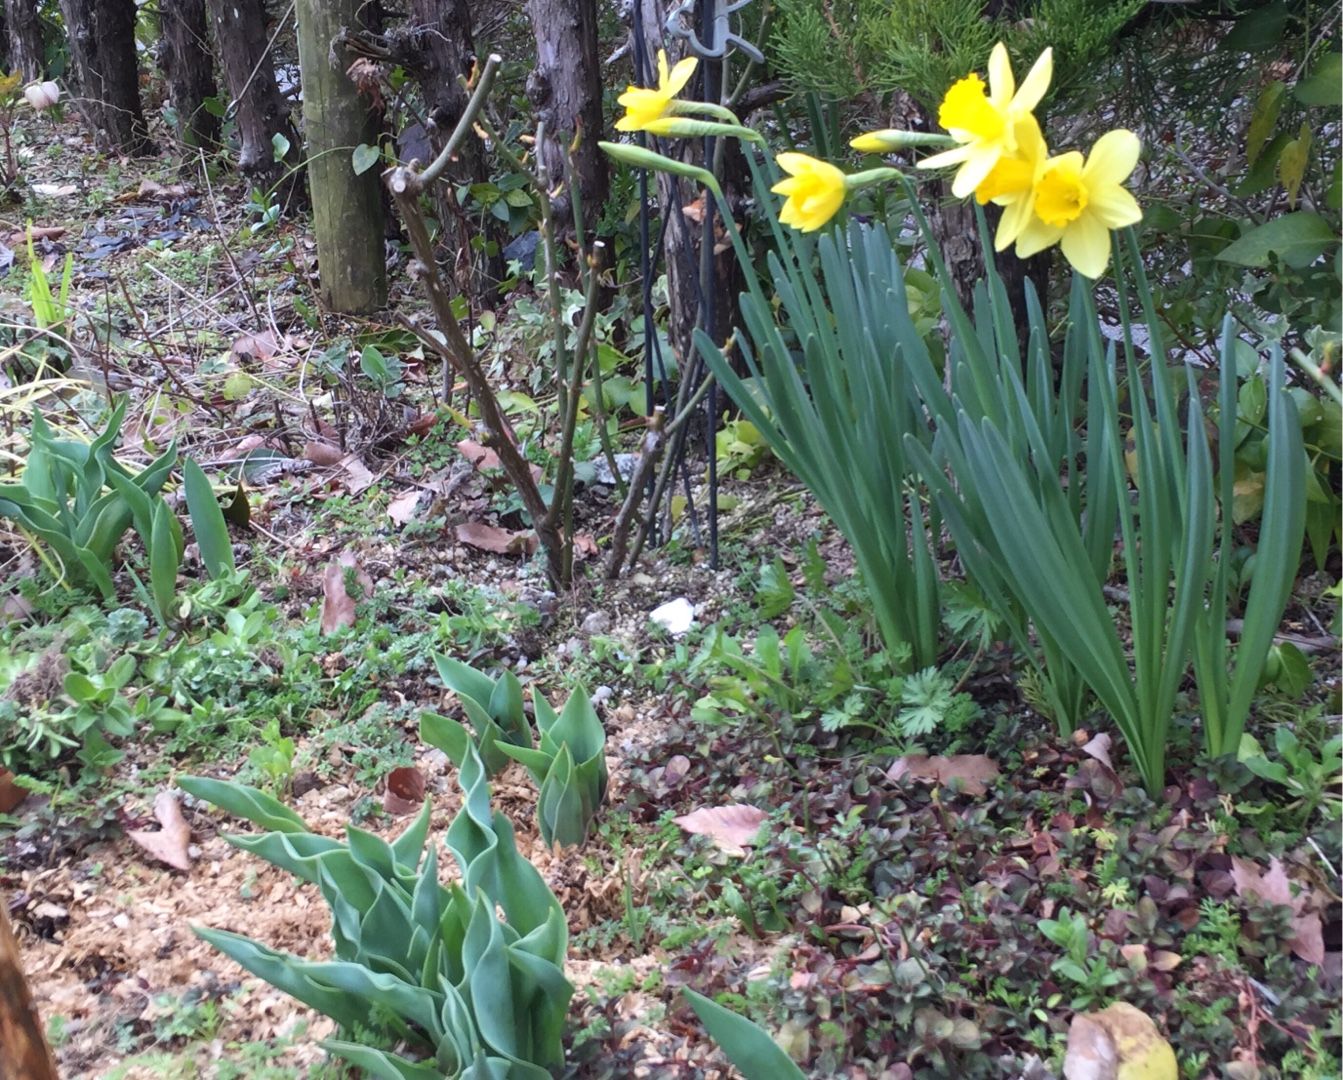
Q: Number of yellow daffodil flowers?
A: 5